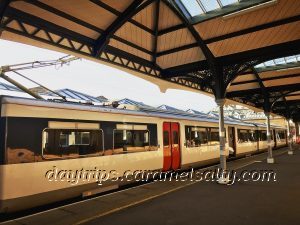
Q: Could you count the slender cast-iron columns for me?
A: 3